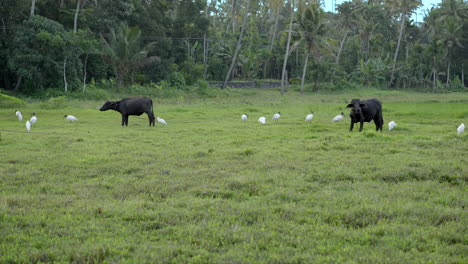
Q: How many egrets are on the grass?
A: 12